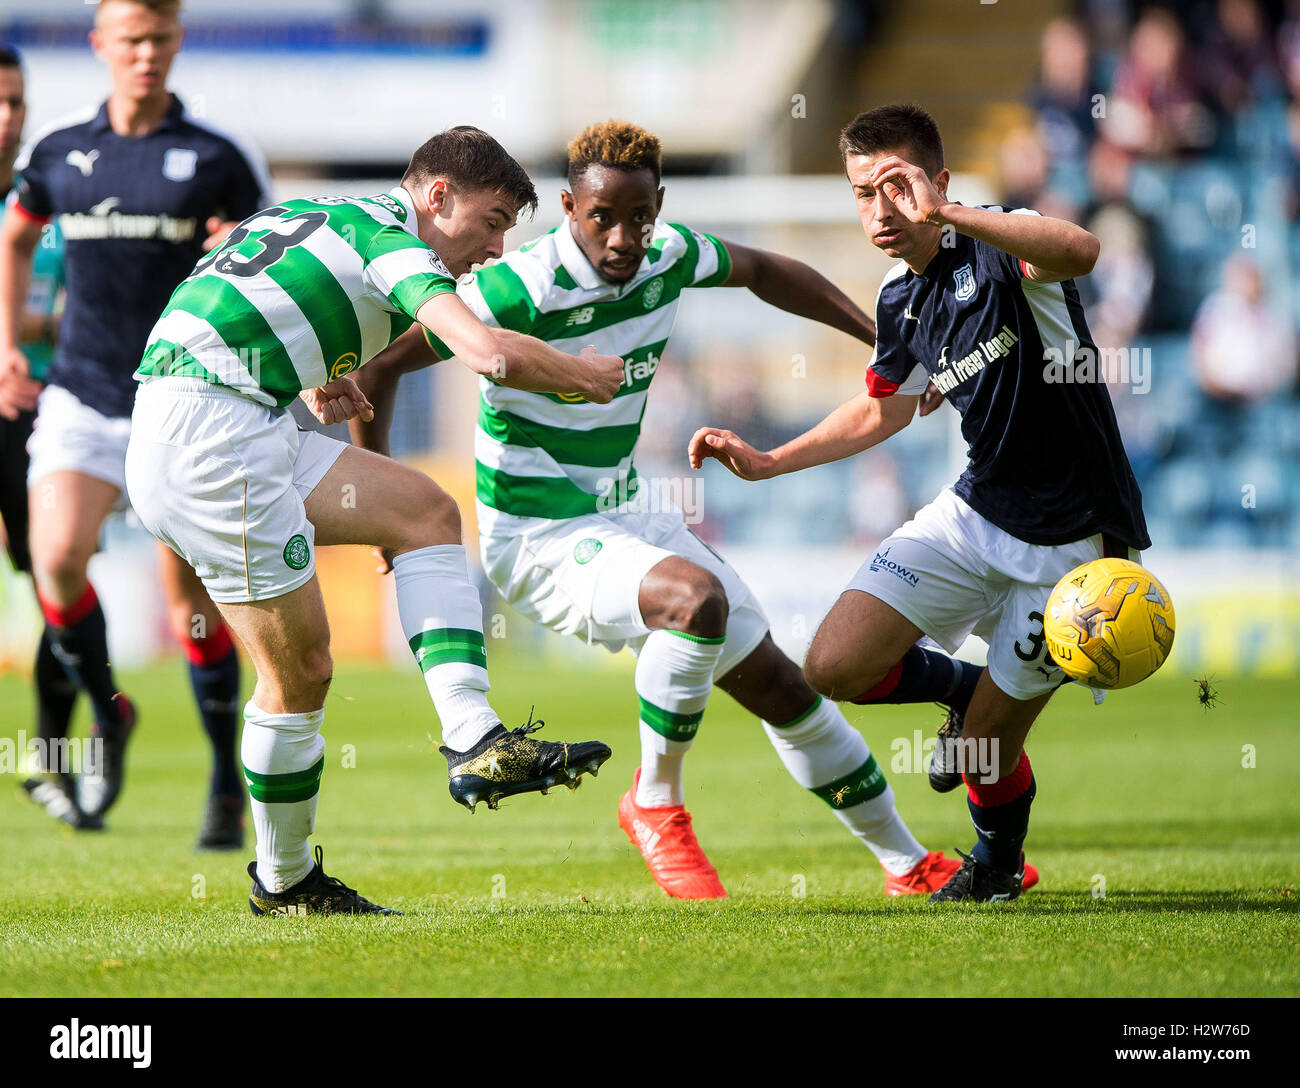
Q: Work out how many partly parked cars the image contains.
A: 0